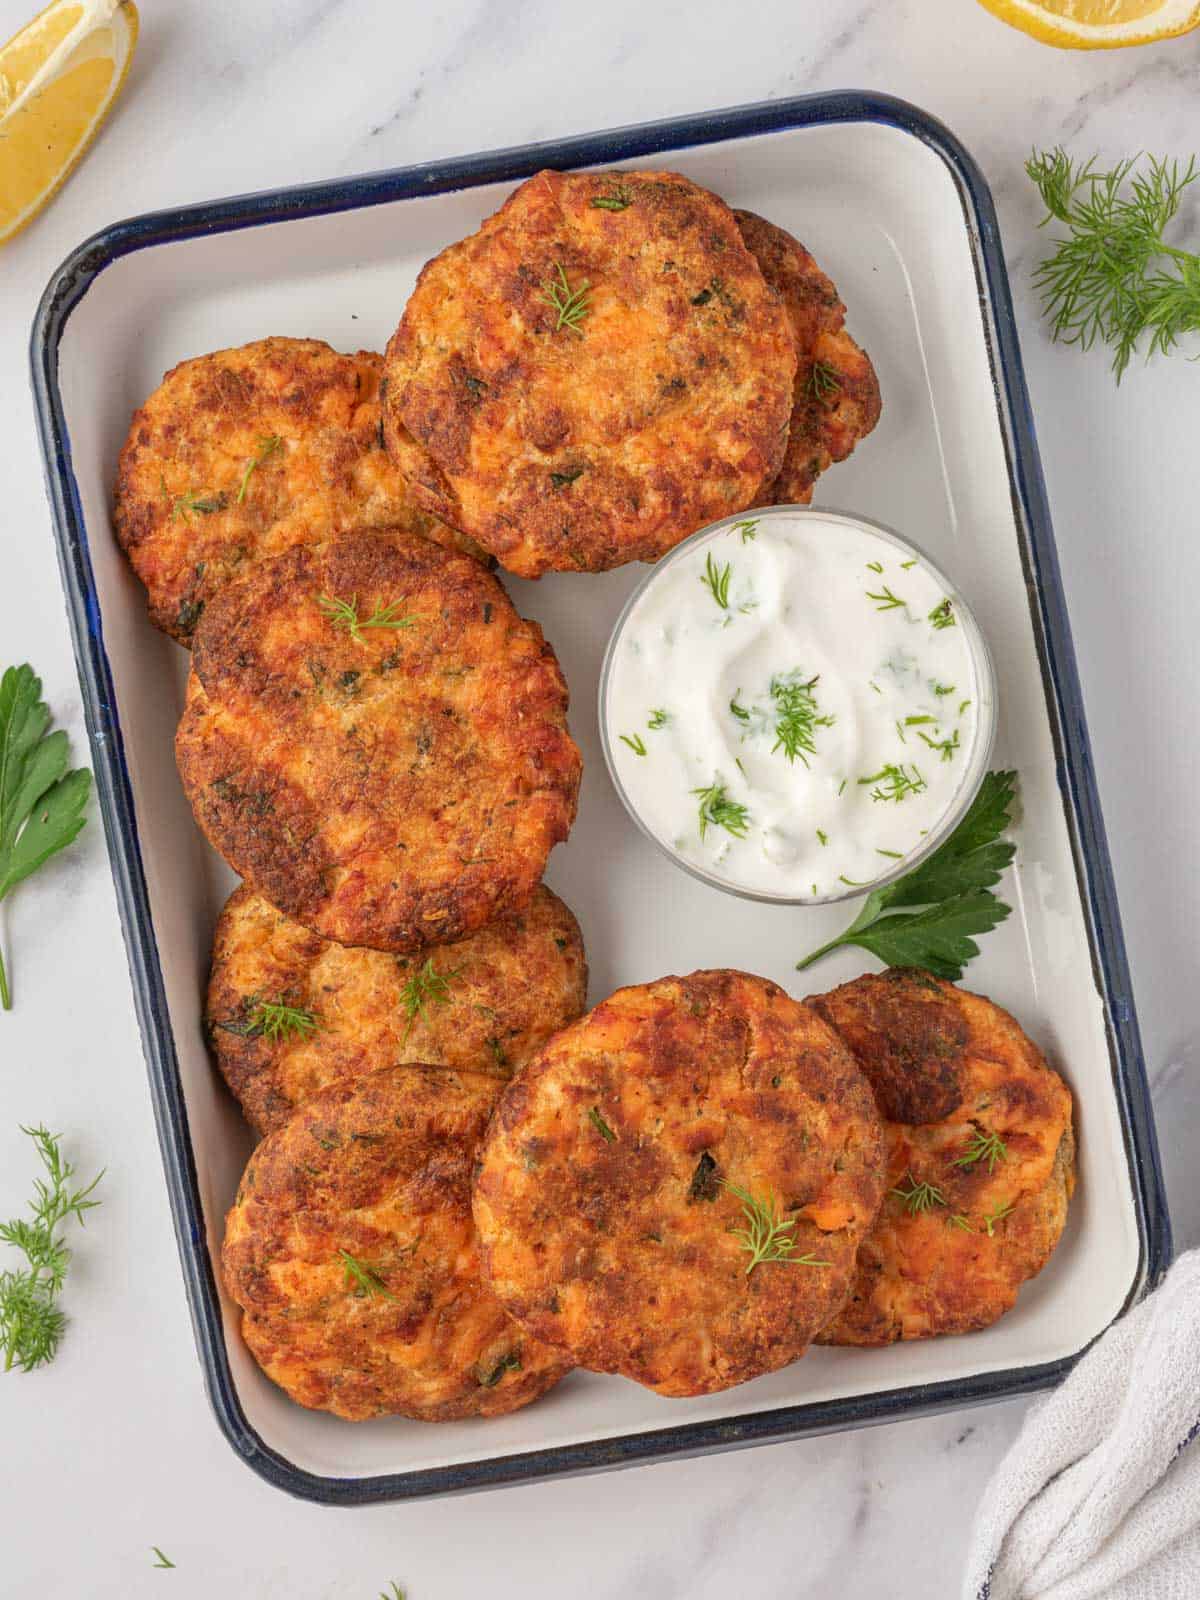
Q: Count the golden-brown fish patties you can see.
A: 8